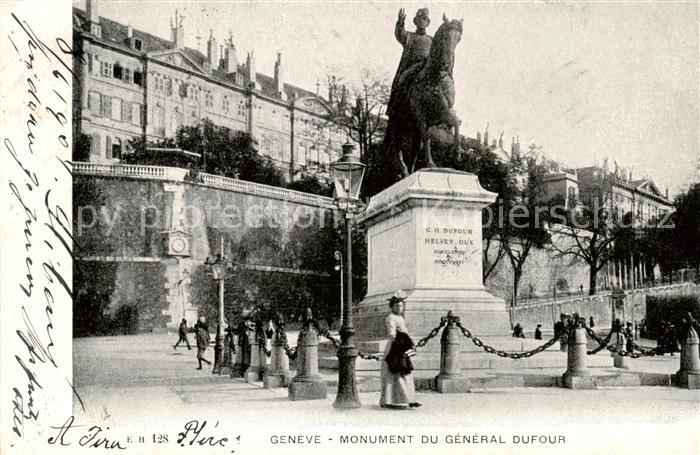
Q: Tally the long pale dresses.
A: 1